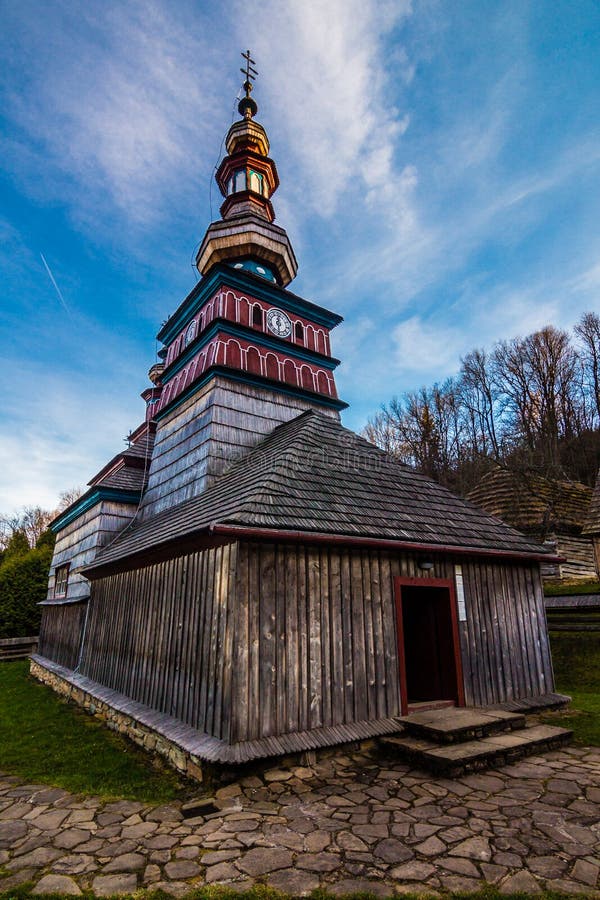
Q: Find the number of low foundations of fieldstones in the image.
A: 1